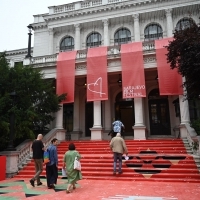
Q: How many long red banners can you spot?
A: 4